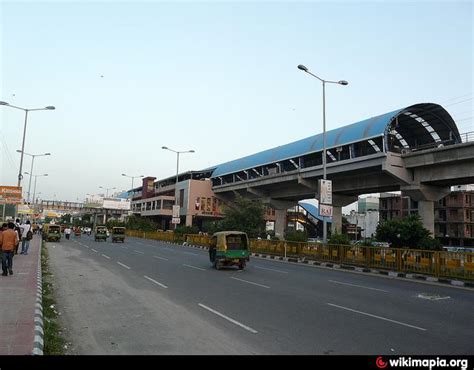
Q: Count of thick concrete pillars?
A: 3